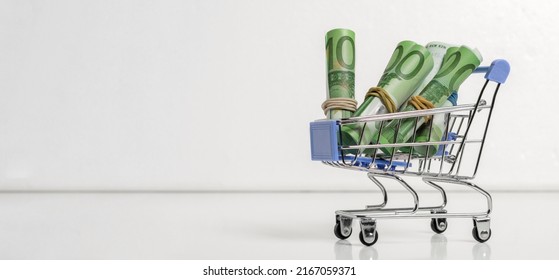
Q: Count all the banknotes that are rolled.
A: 4